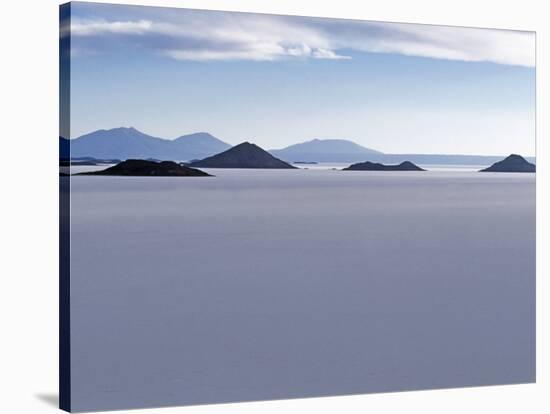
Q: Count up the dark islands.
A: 4